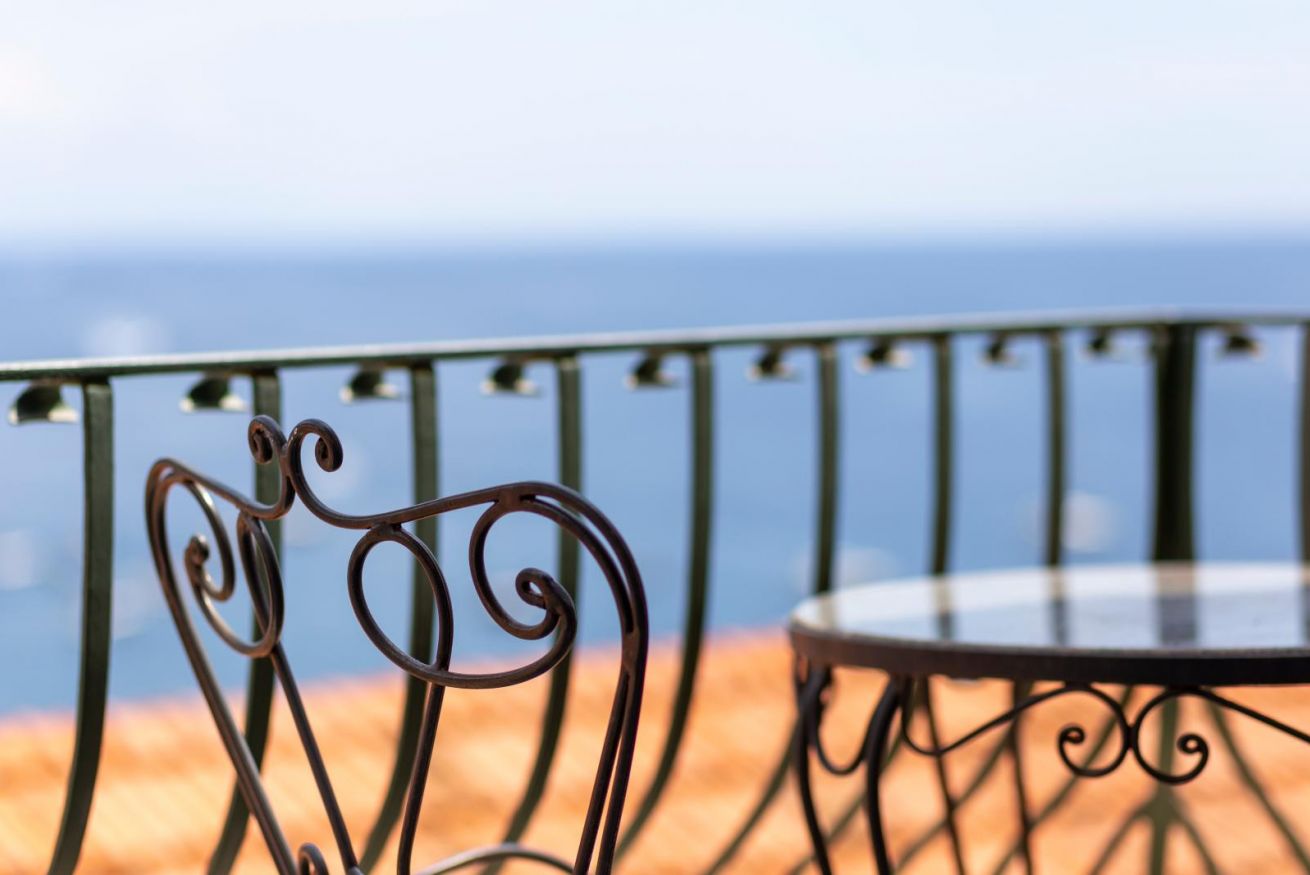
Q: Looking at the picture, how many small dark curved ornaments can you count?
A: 10